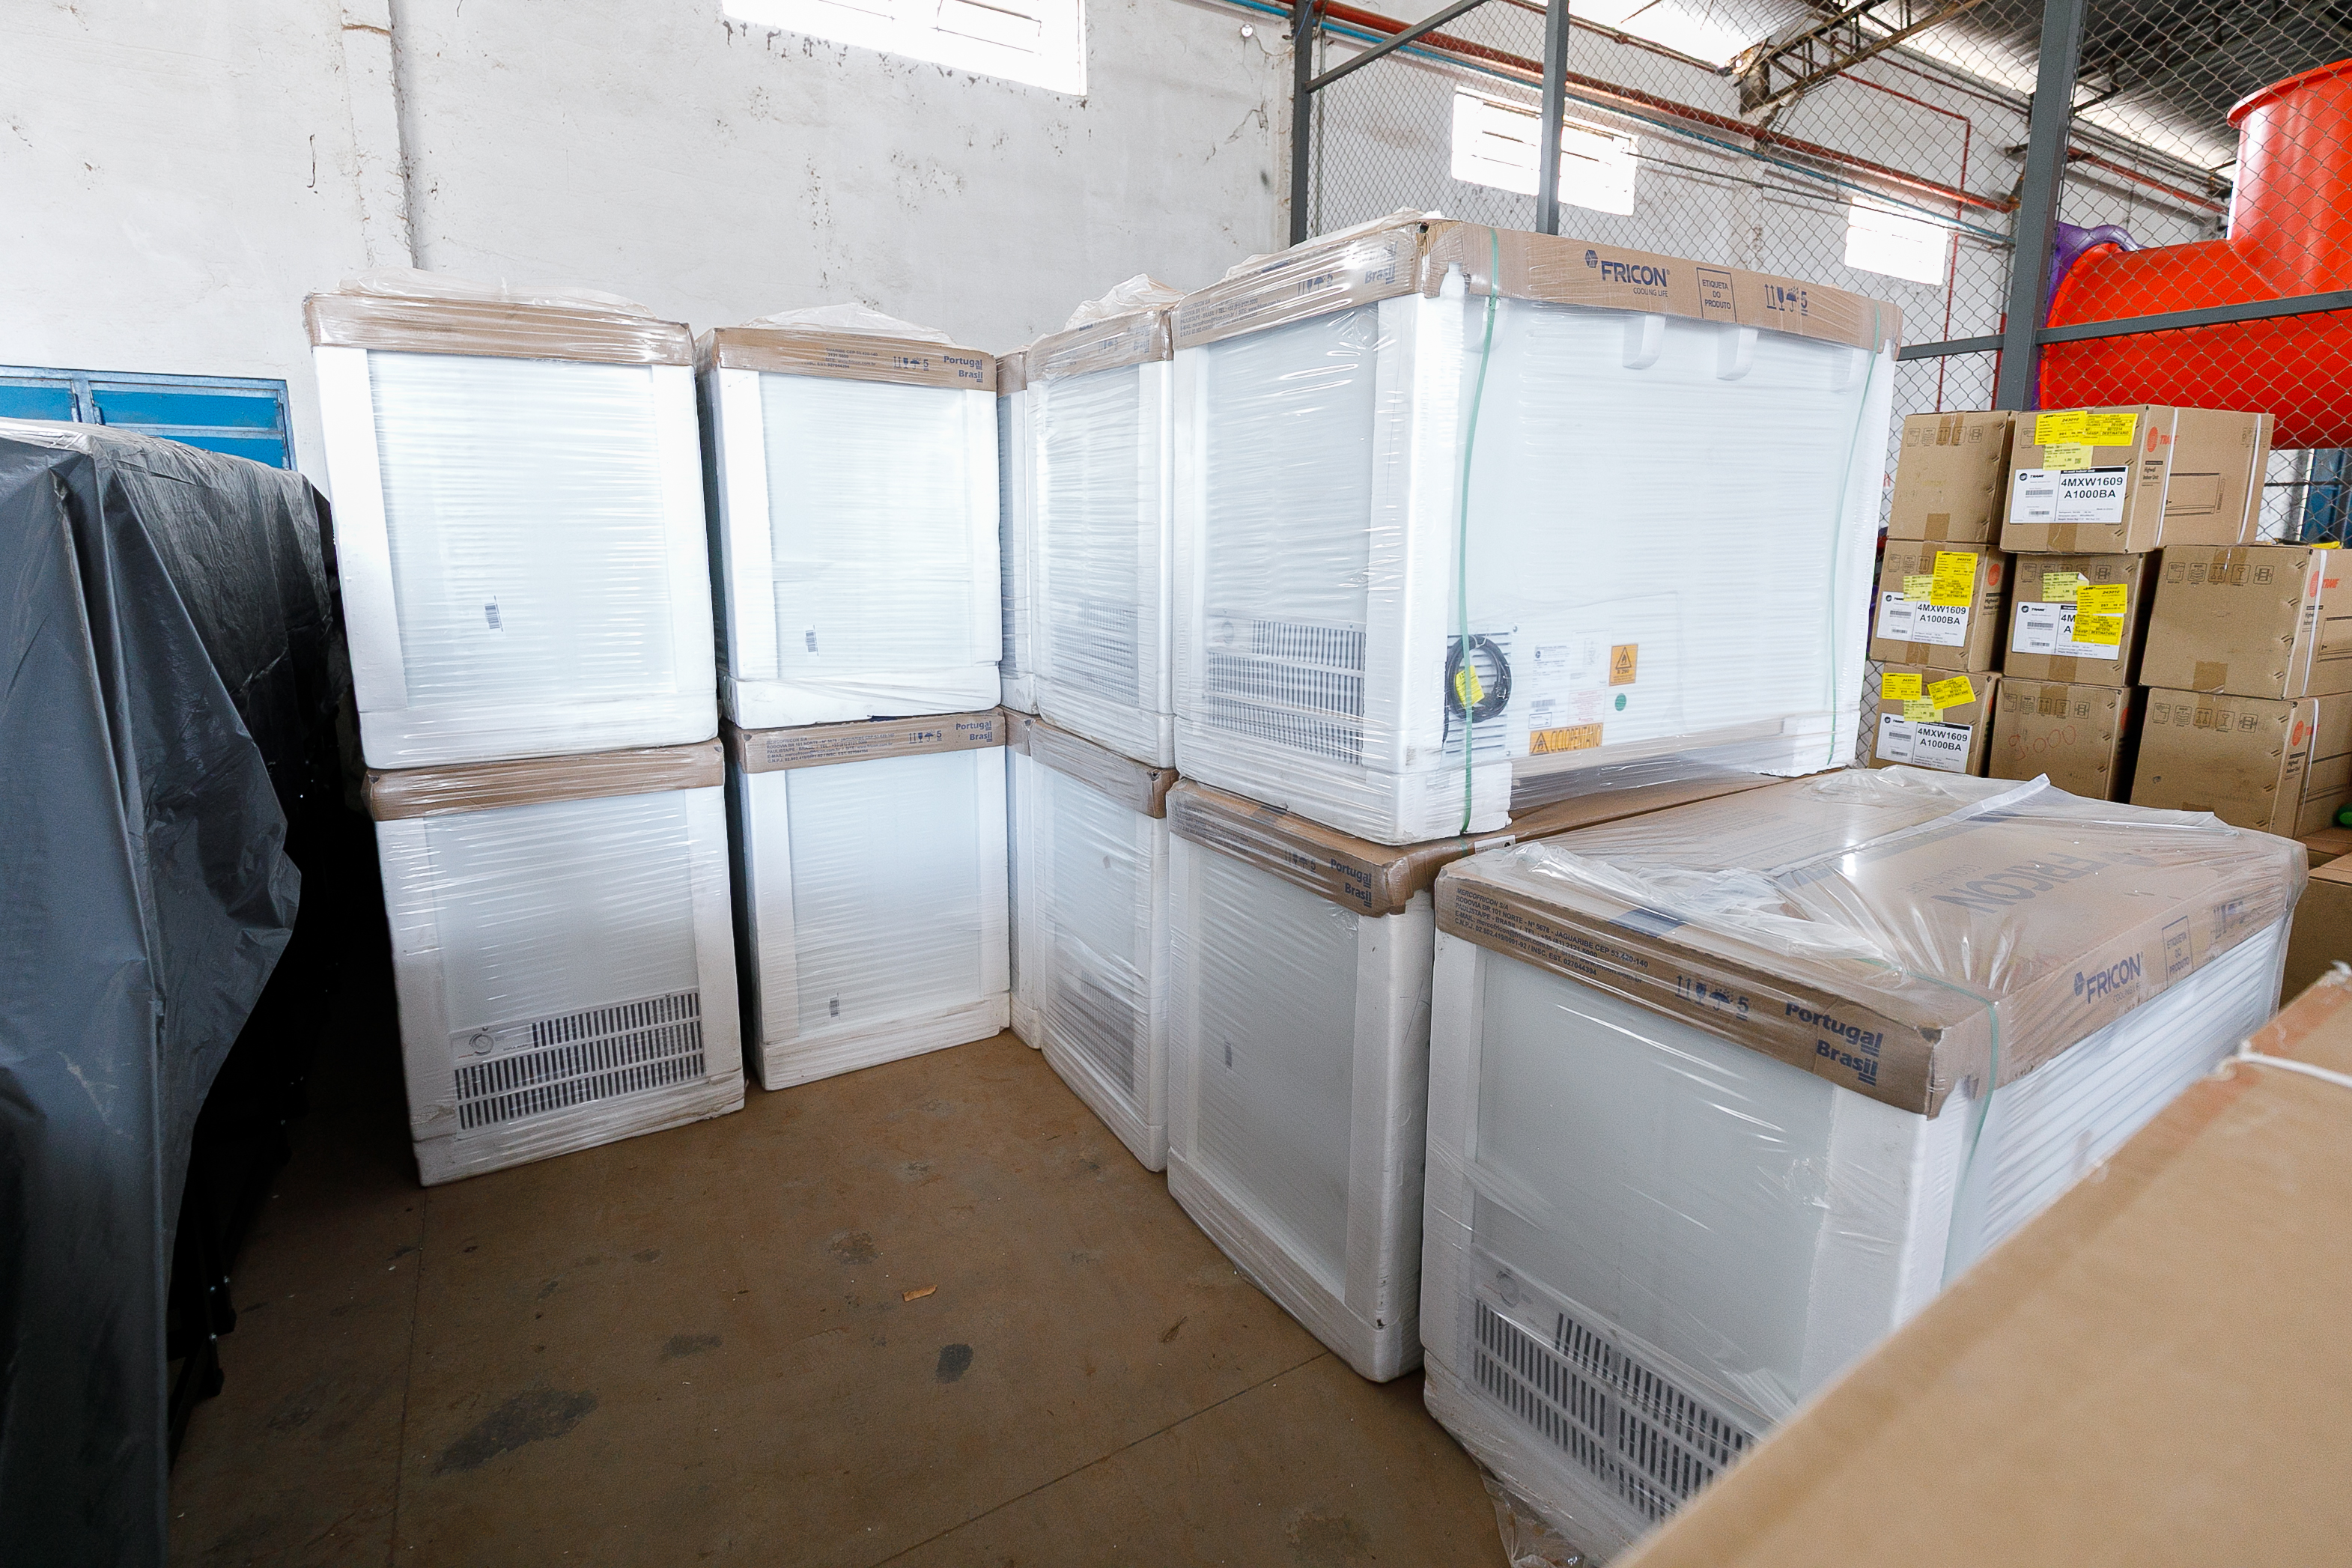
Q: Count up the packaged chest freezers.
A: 11